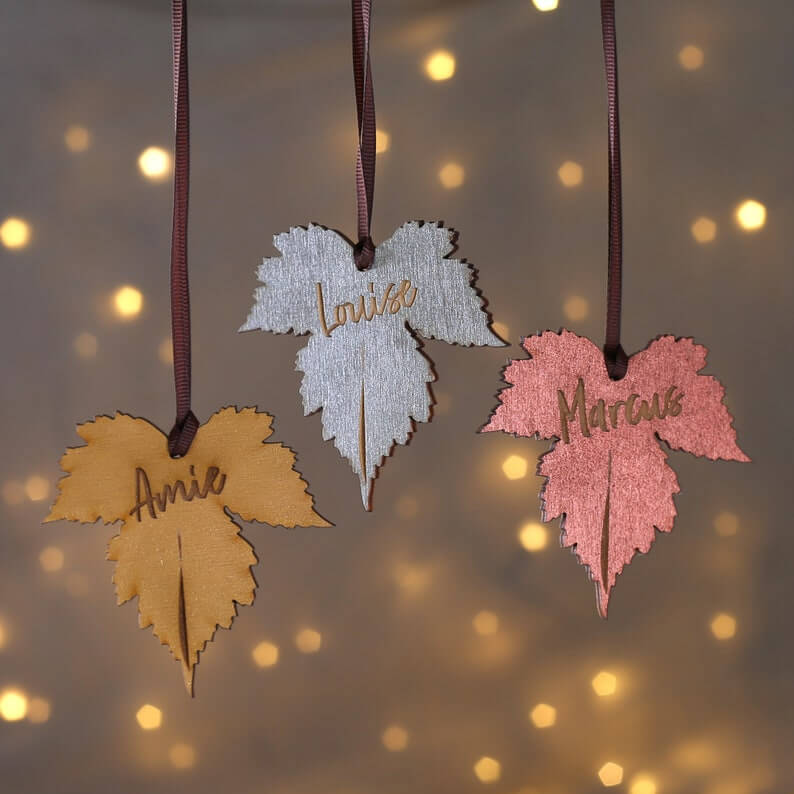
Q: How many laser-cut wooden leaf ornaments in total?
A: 3